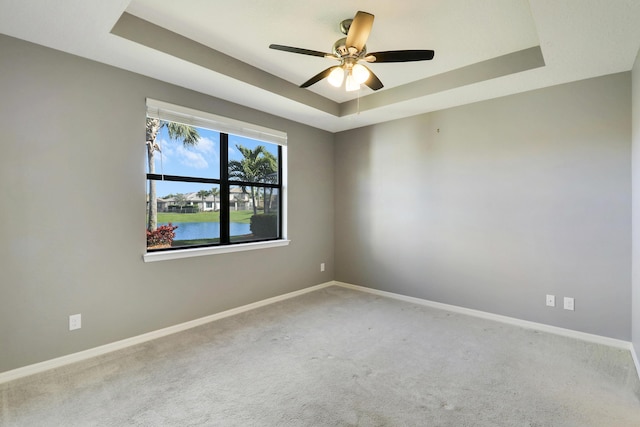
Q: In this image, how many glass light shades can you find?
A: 3